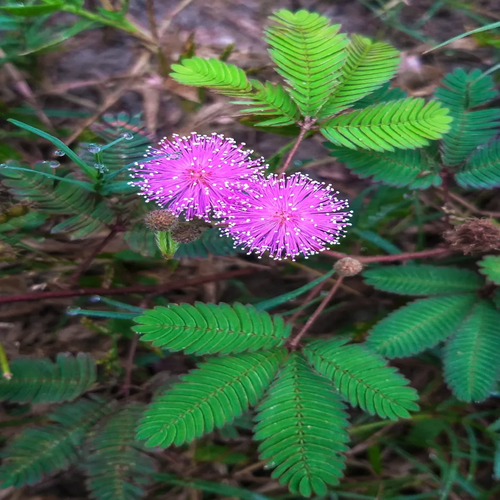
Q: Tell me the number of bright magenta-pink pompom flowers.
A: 2